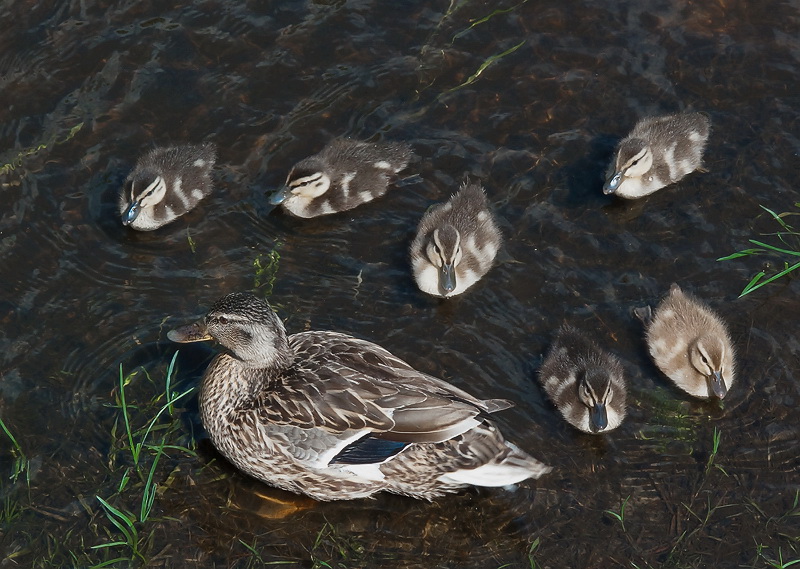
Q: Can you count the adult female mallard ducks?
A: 1